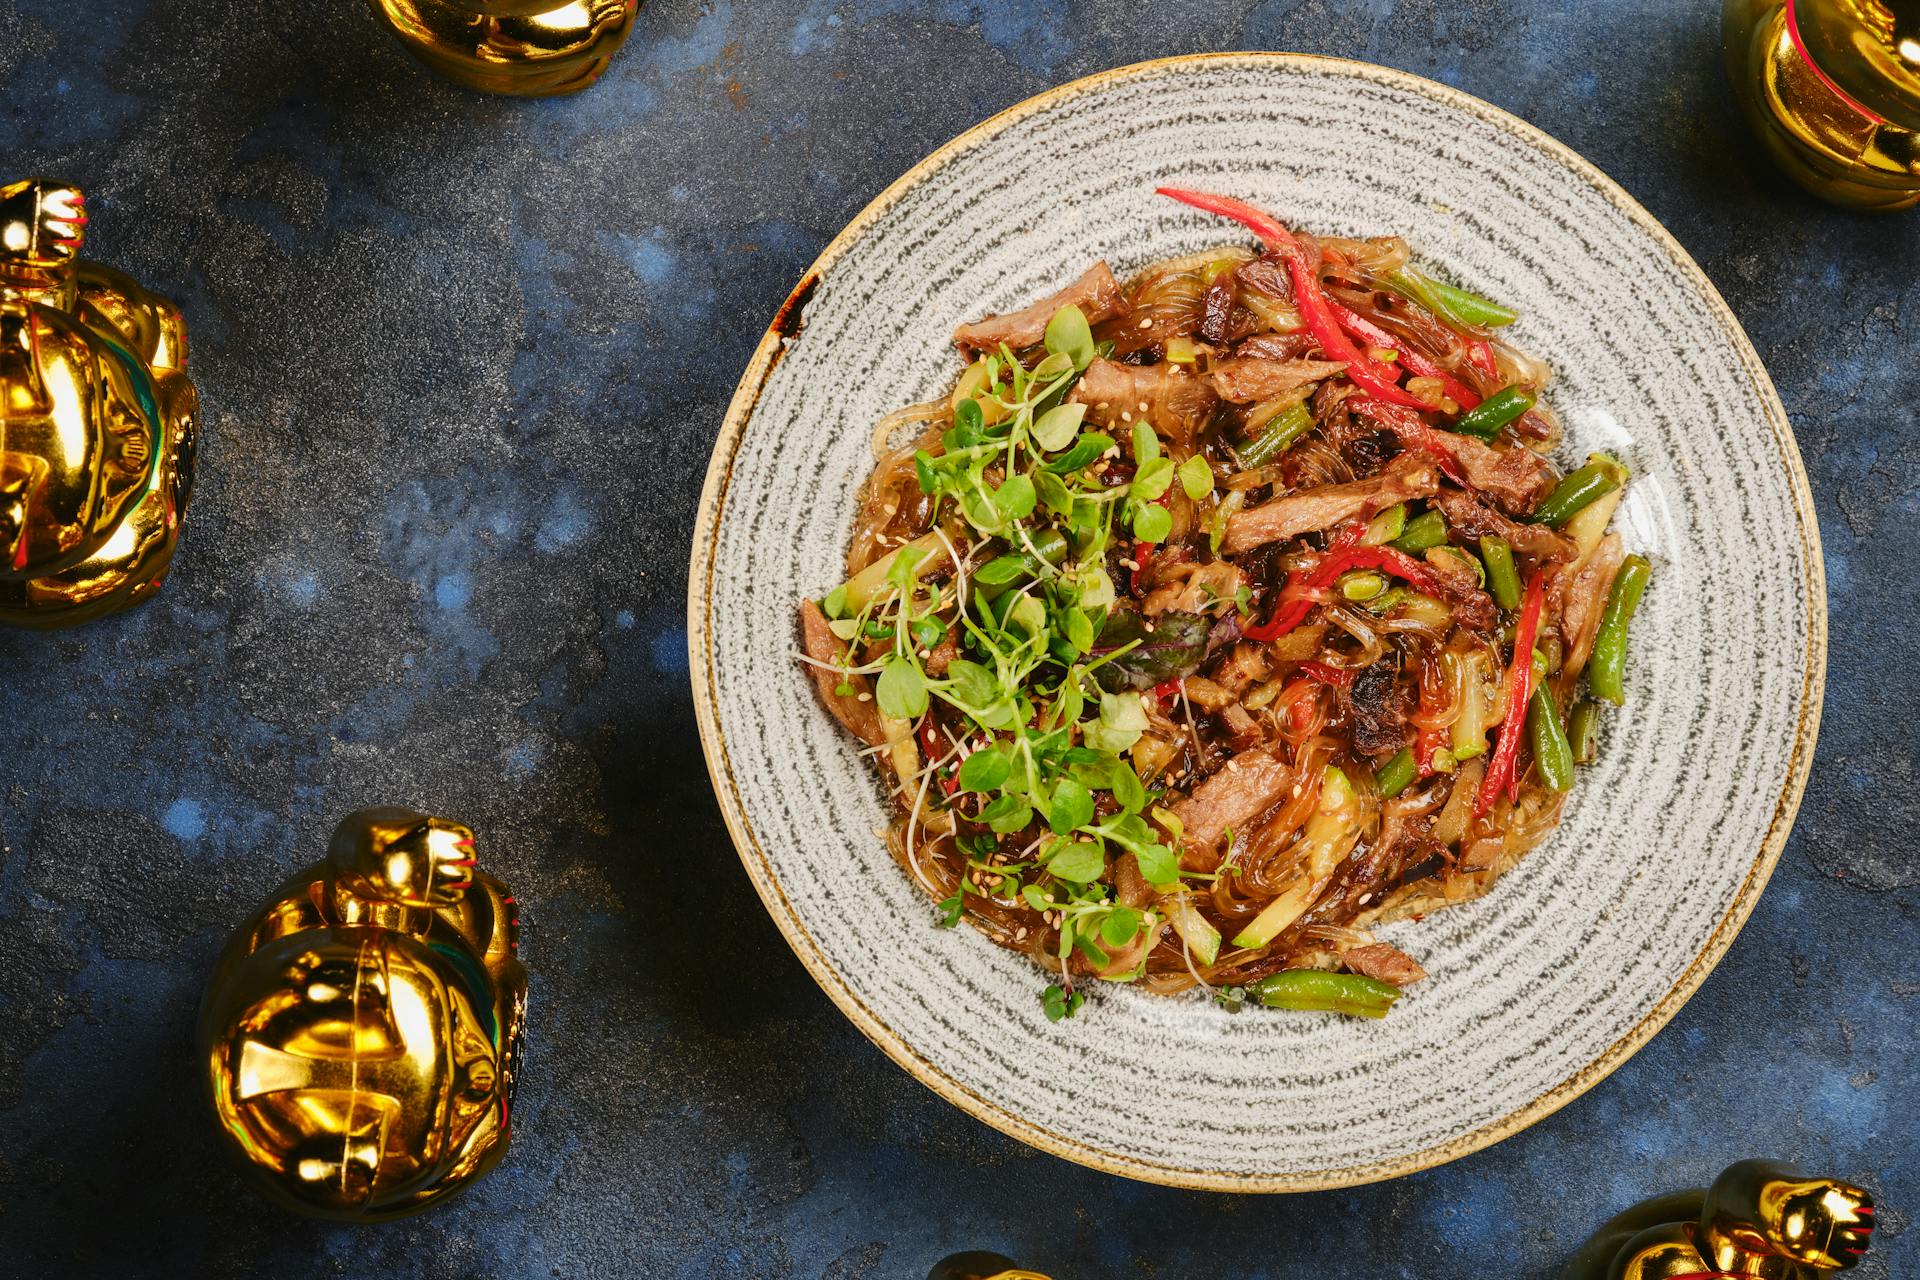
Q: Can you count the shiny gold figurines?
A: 6